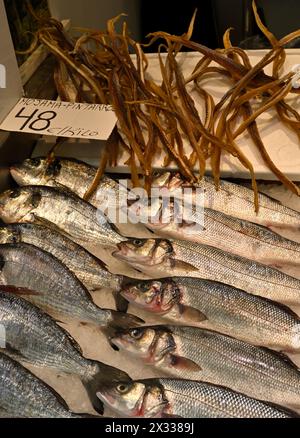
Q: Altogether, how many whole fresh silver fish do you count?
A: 12